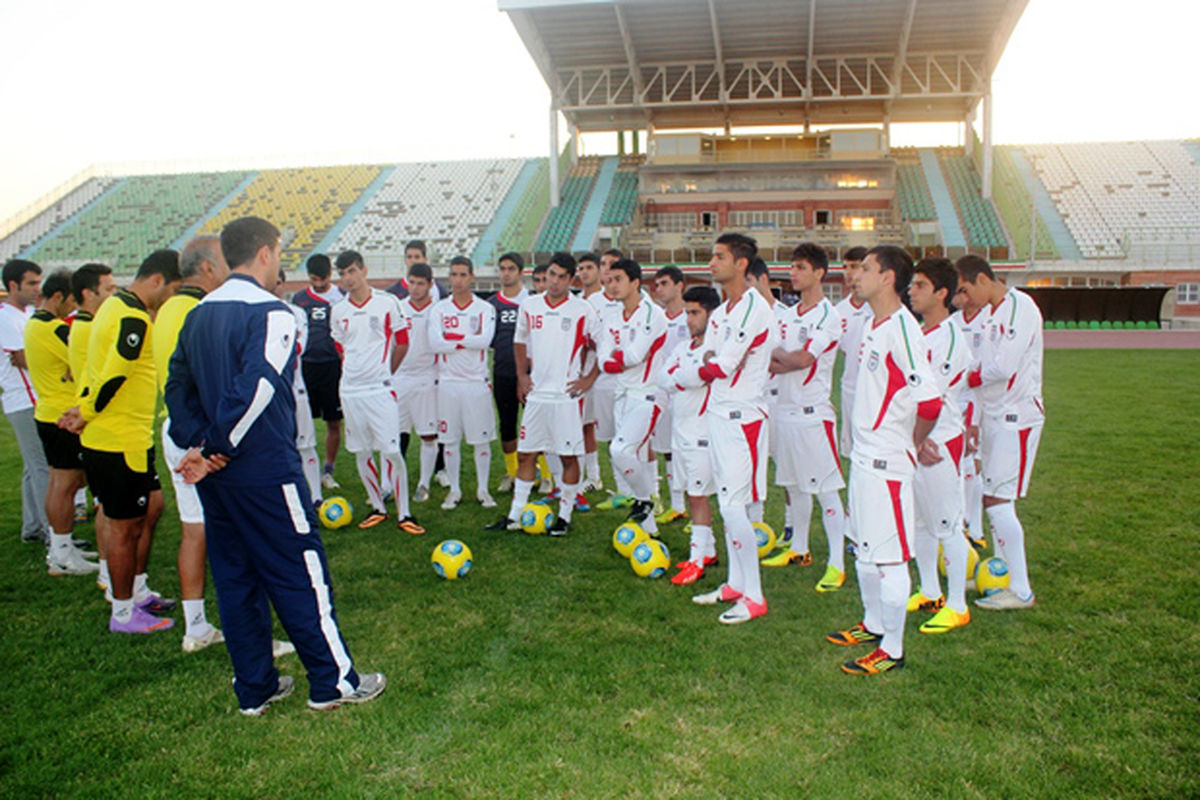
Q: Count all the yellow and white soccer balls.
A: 8